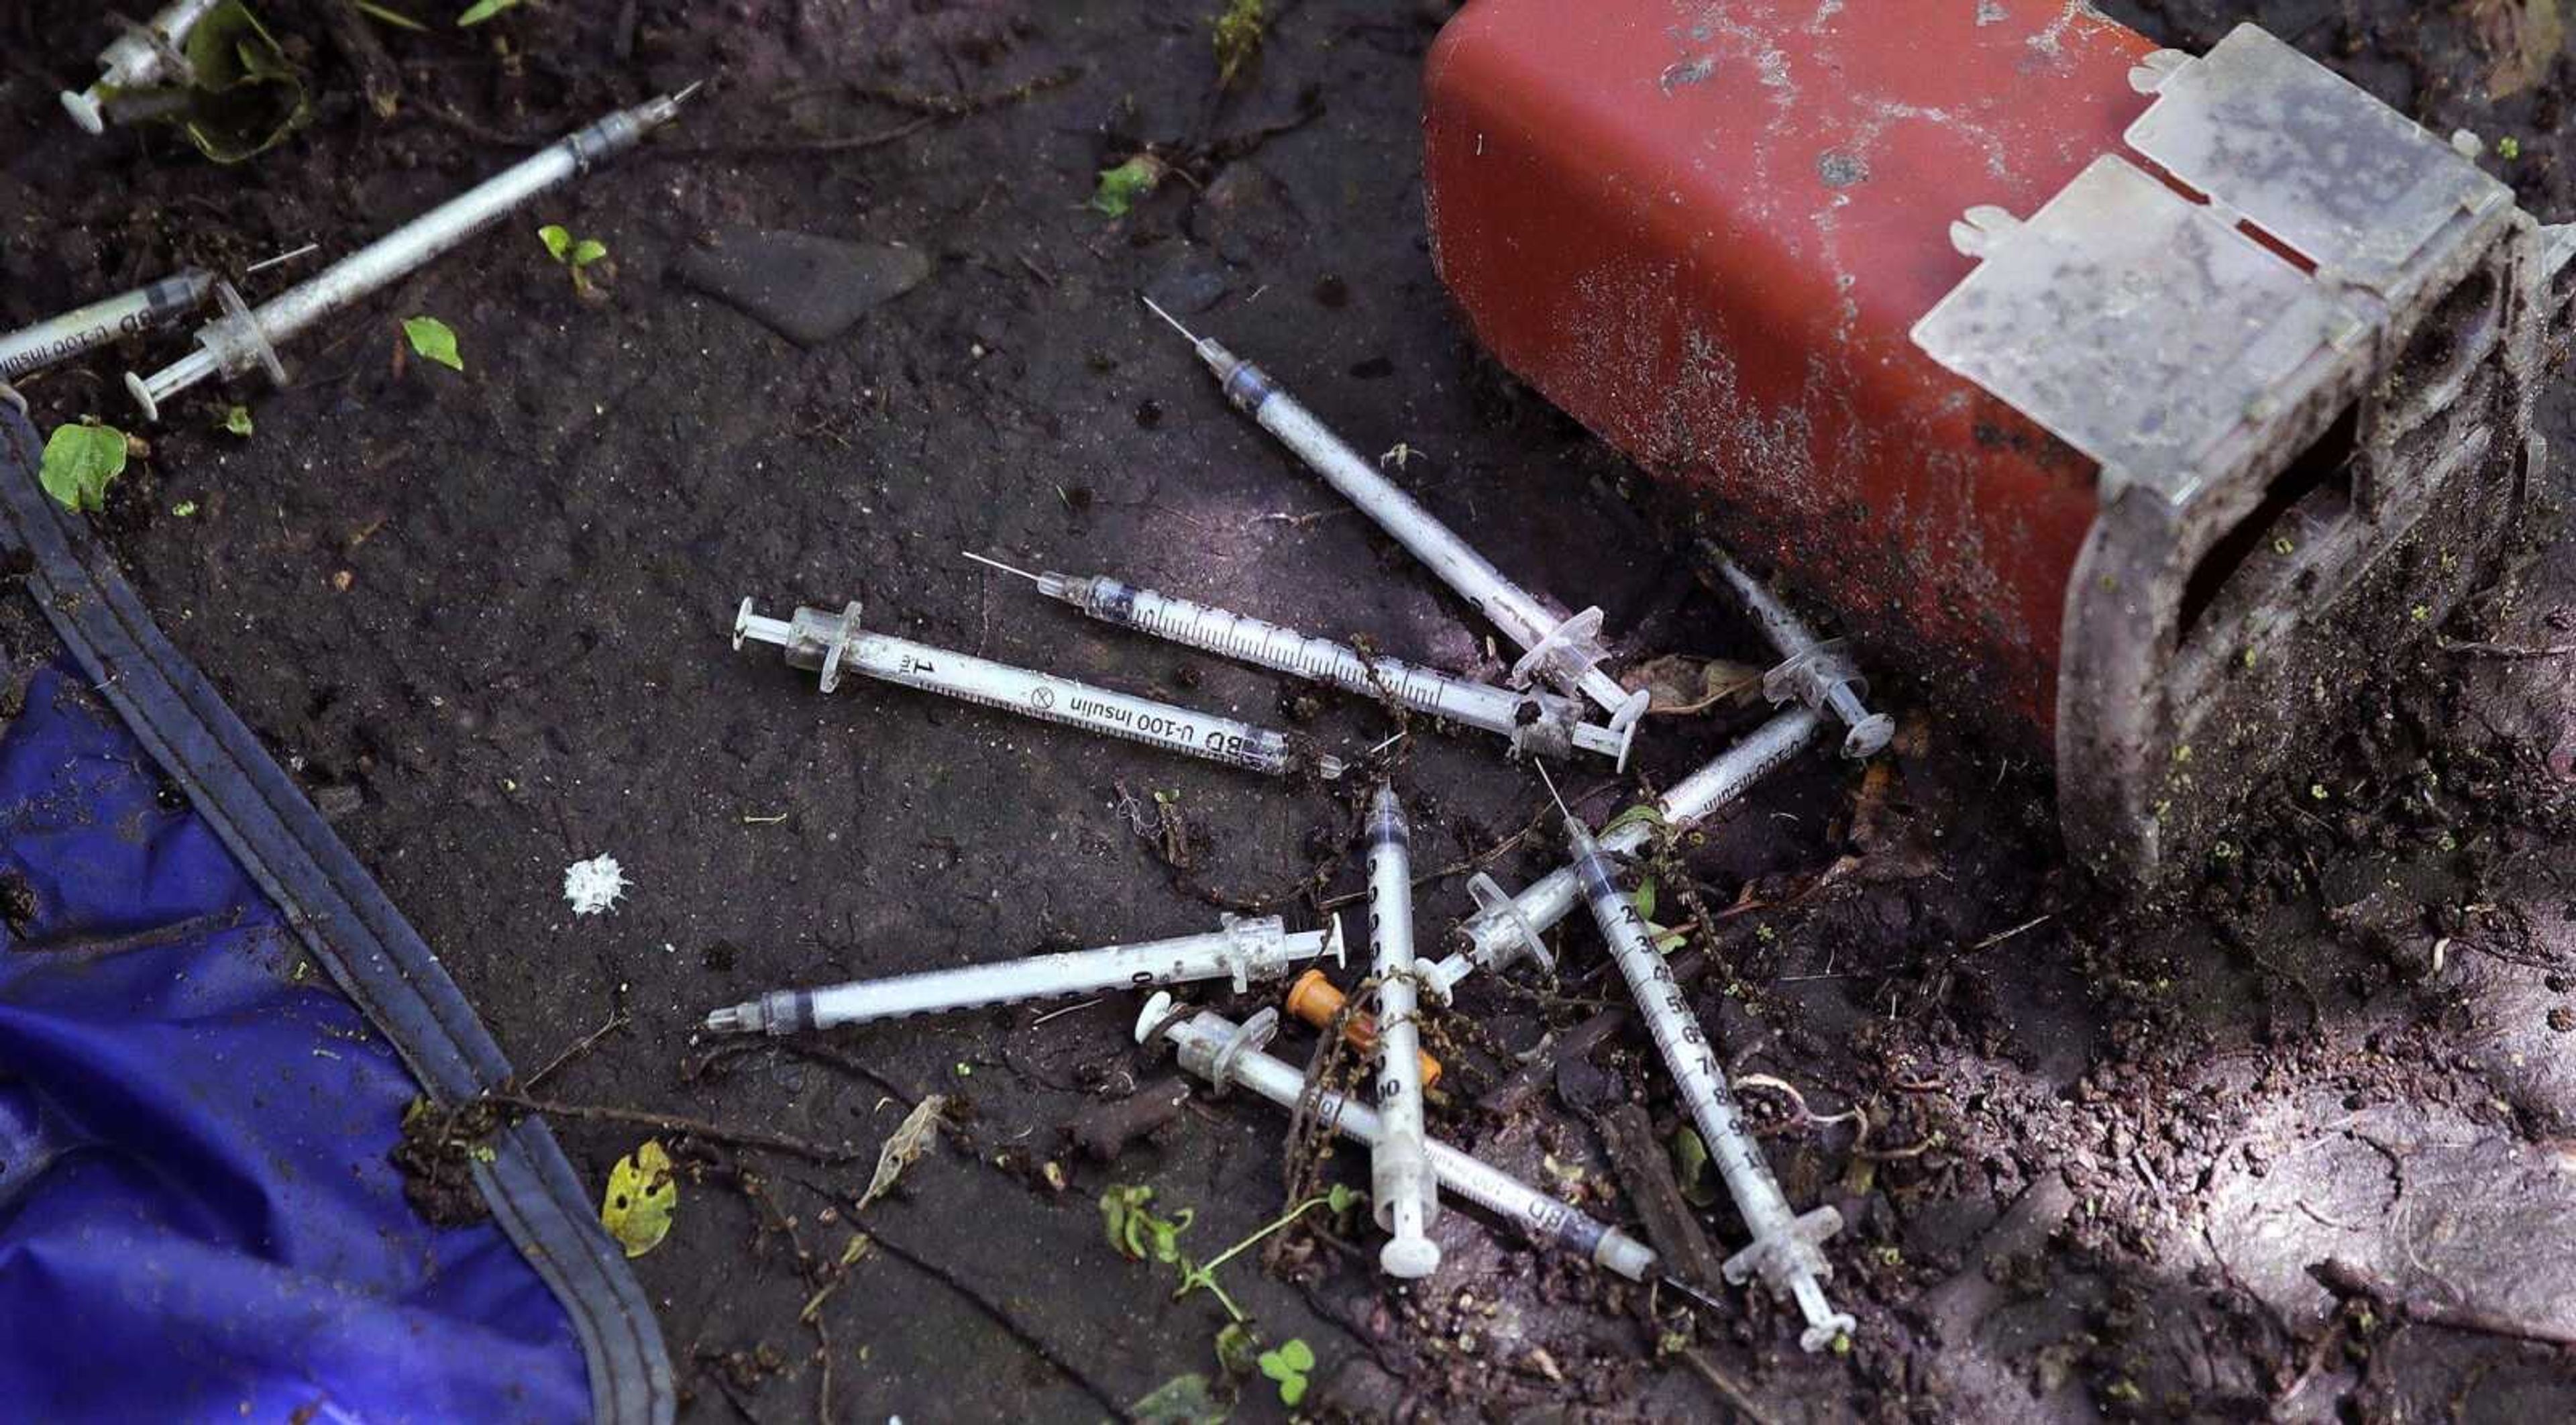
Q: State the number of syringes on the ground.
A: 12